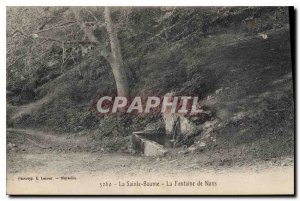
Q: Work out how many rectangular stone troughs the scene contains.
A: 1